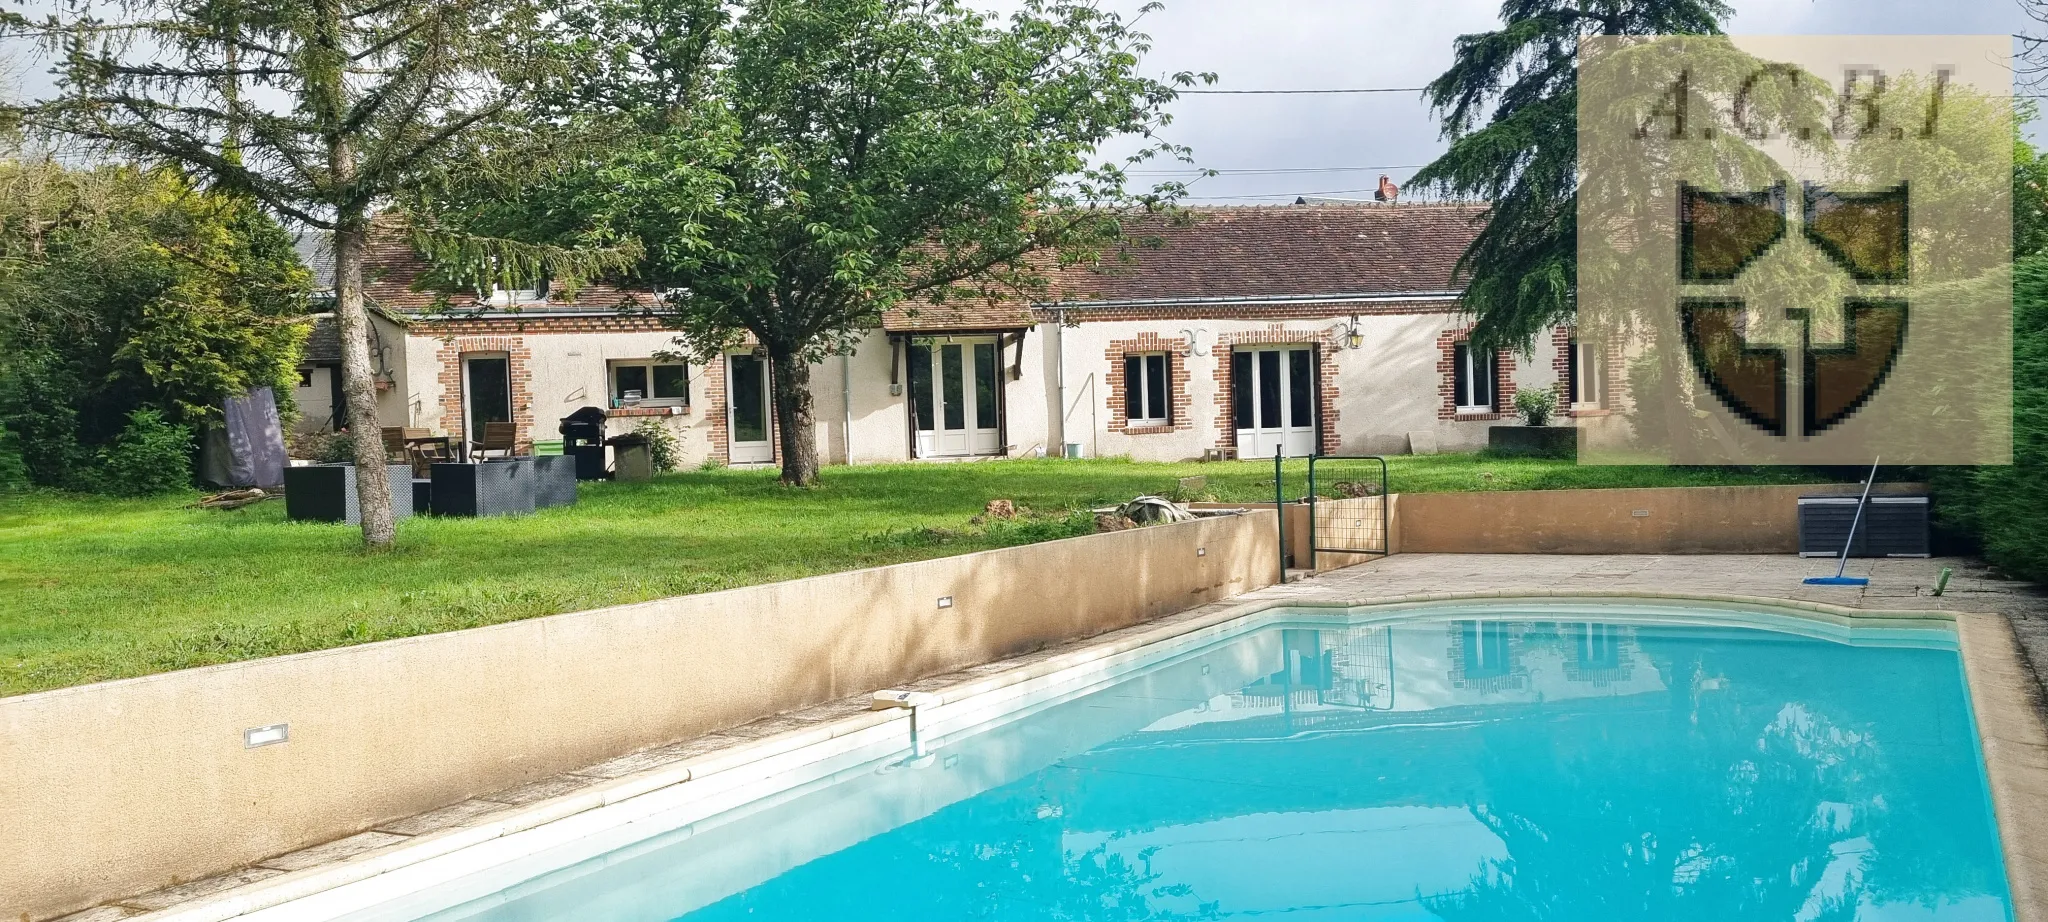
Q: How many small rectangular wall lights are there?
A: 5